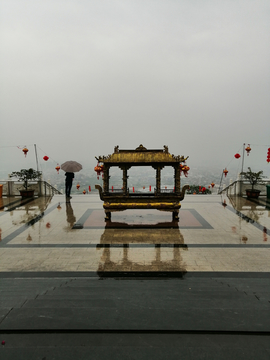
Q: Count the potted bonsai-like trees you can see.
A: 2